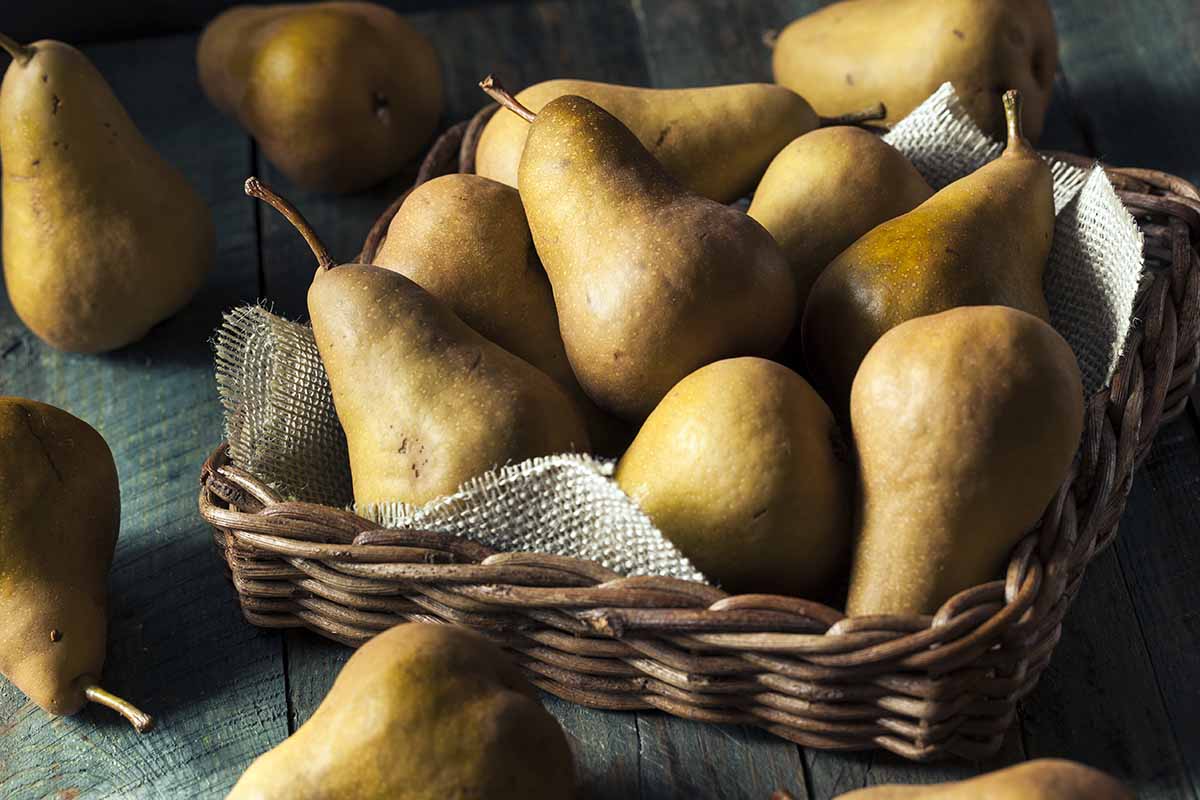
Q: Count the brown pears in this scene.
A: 14